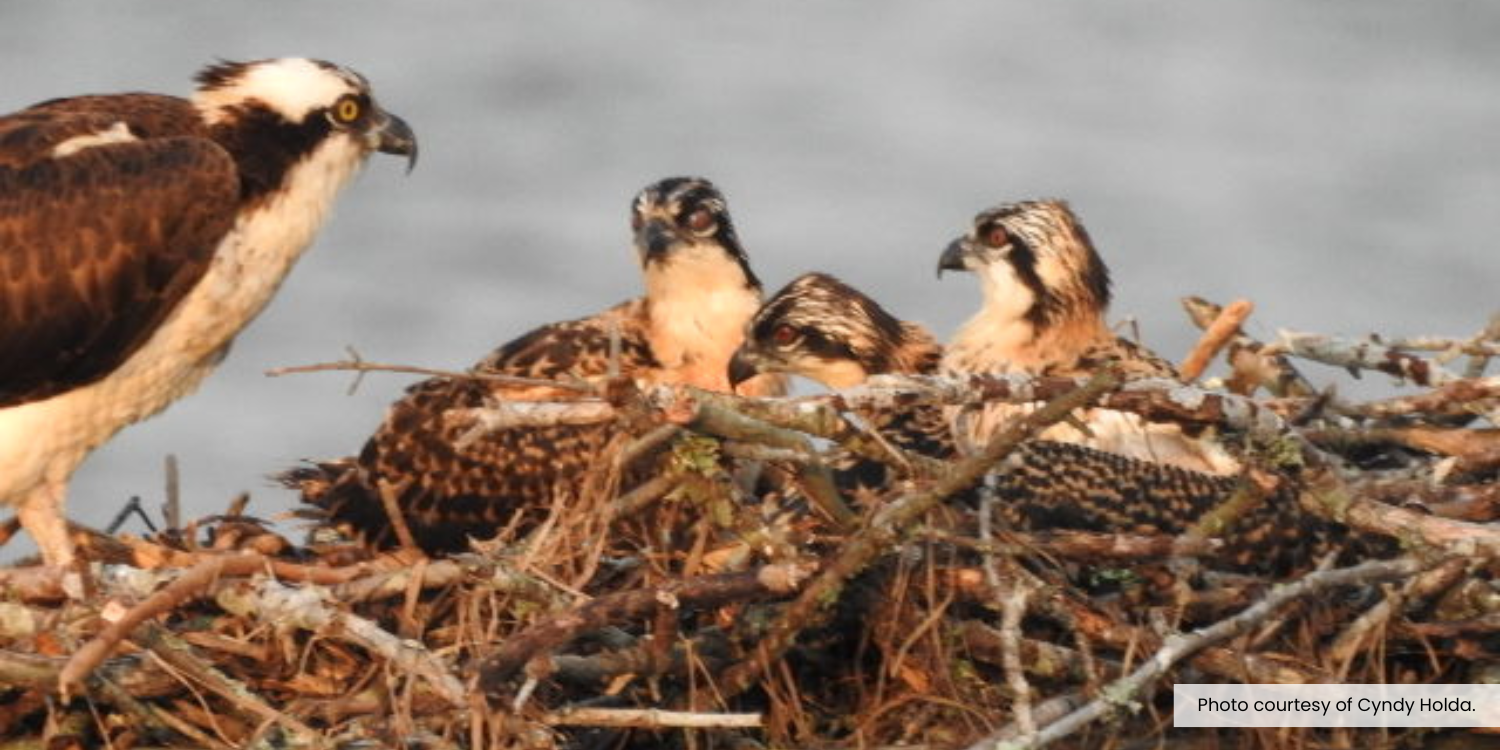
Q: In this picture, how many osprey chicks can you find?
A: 3